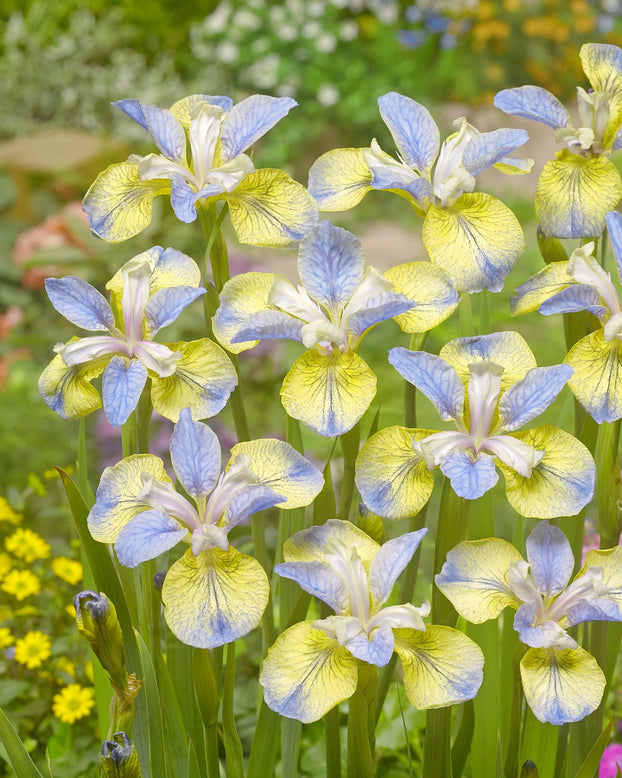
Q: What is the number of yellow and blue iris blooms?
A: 10